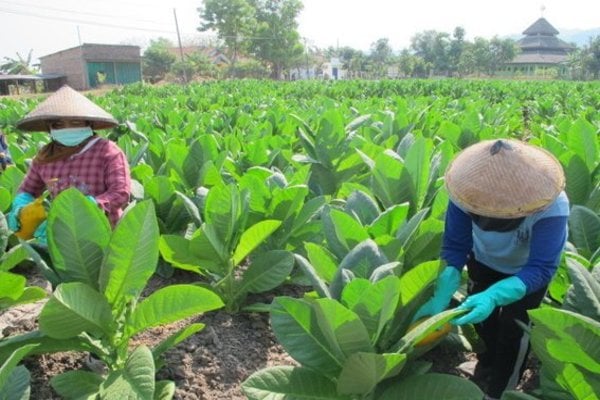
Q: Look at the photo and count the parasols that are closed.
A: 0